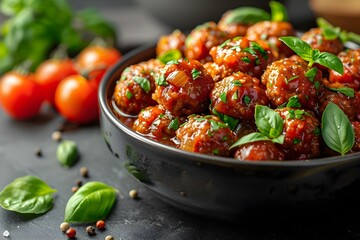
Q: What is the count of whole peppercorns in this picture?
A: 11